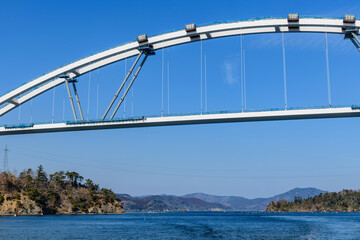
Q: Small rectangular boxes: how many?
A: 4